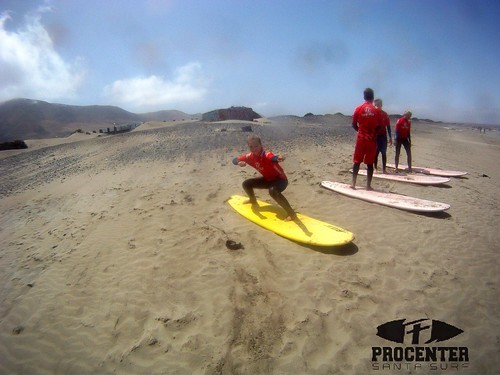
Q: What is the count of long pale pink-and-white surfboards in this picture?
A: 3